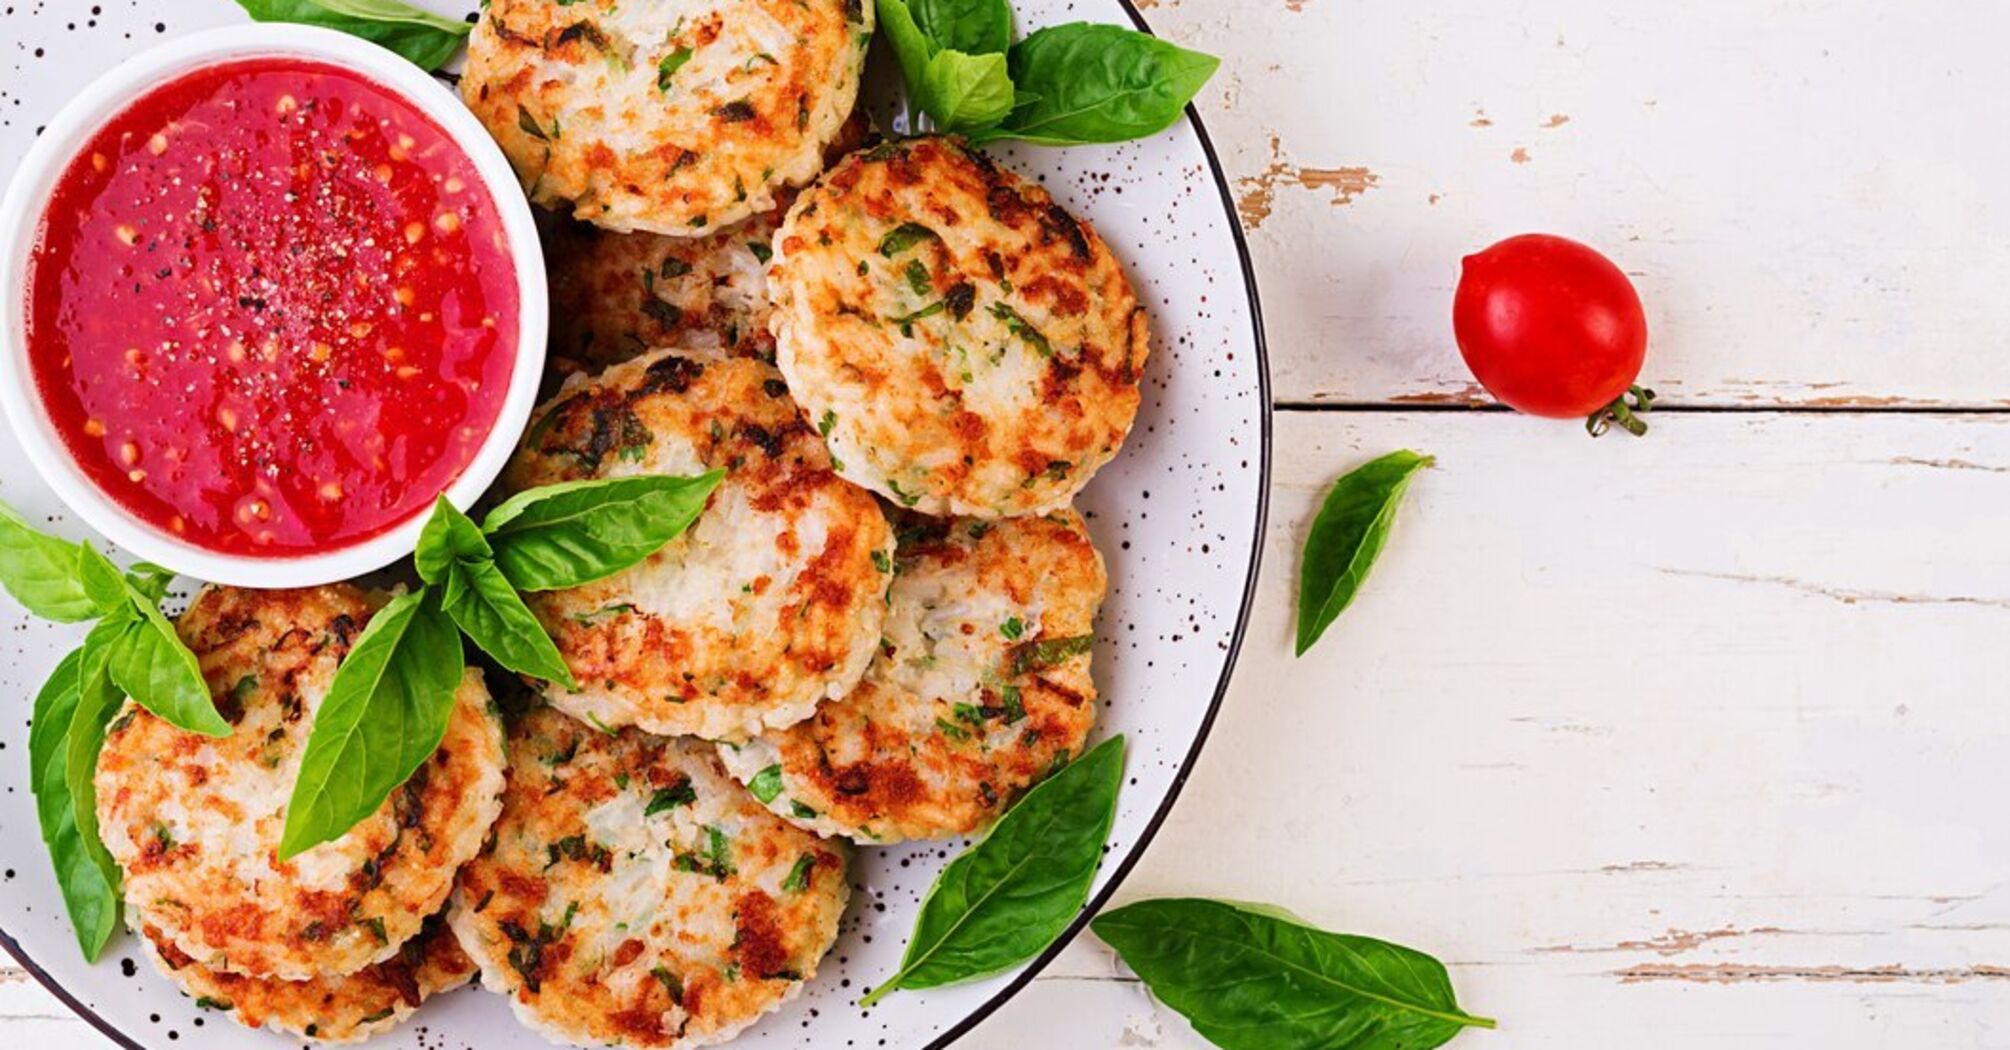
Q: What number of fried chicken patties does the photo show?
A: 8